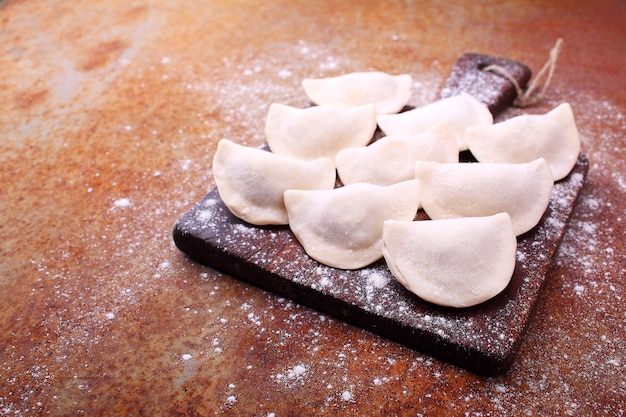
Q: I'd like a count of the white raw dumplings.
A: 9